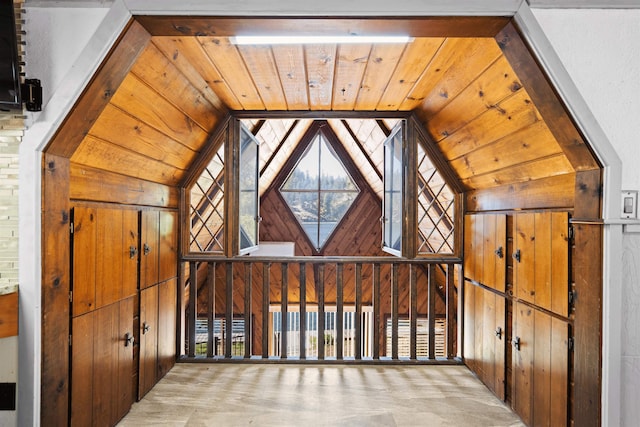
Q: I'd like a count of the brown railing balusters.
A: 15